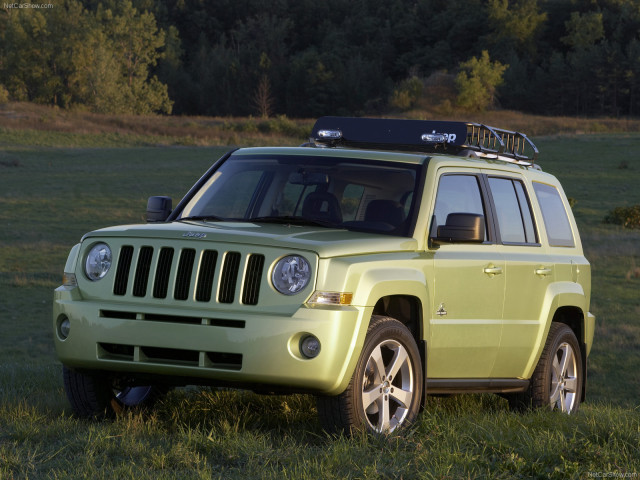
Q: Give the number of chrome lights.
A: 2